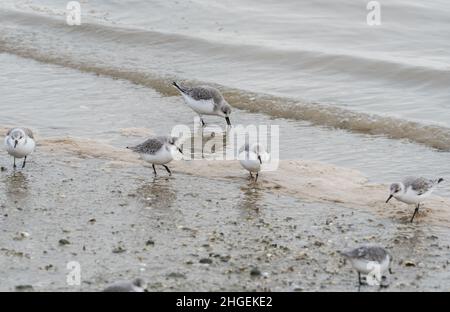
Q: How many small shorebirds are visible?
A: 7